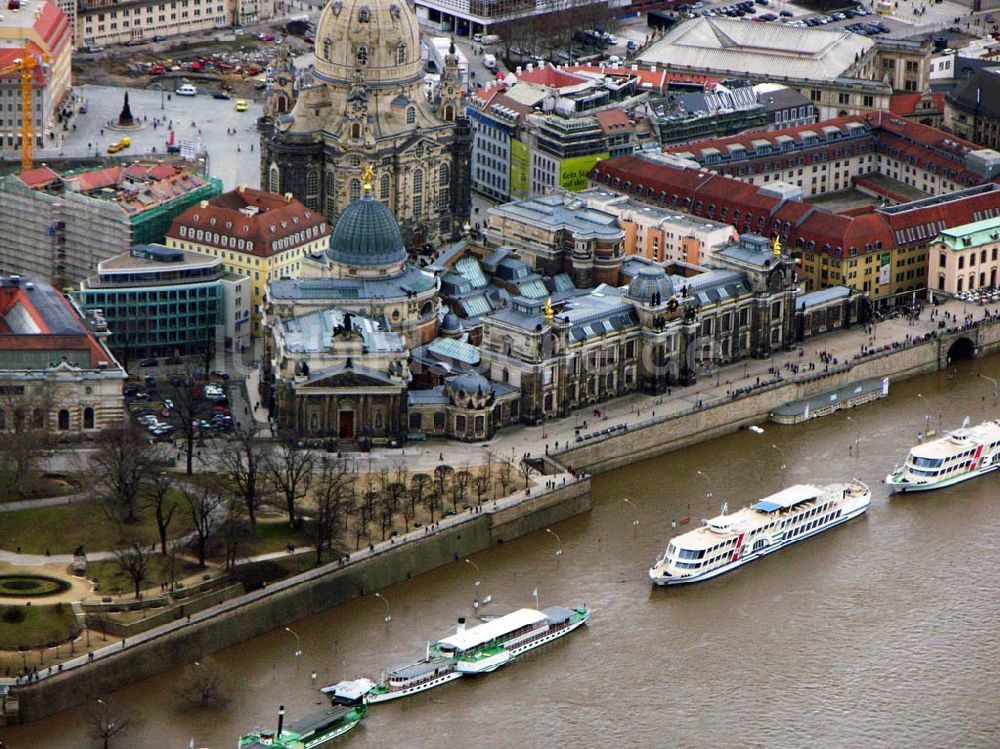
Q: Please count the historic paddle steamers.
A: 2